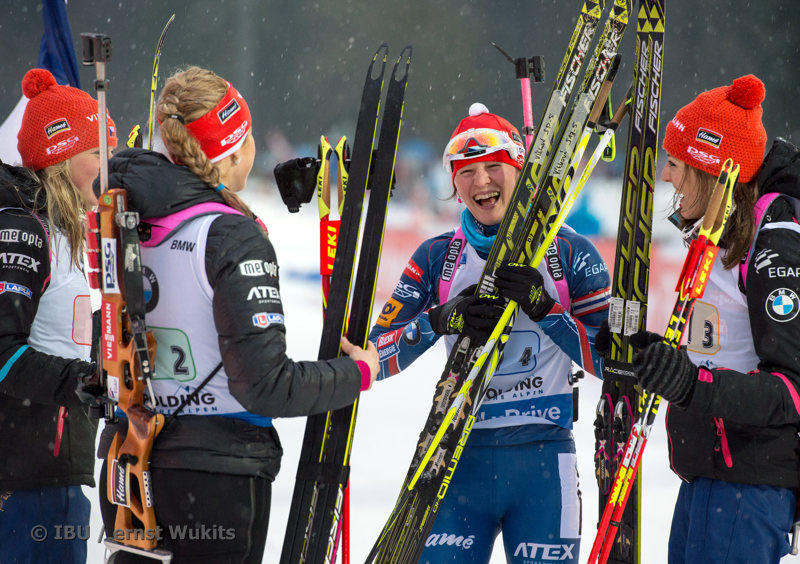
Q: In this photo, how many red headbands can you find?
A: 1